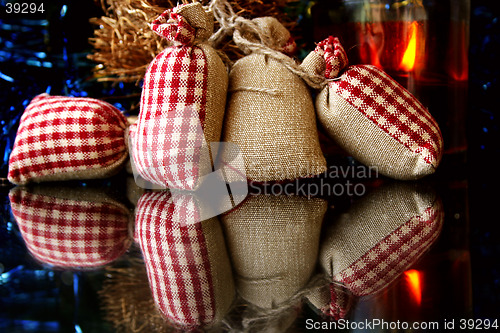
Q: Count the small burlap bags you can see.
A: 4